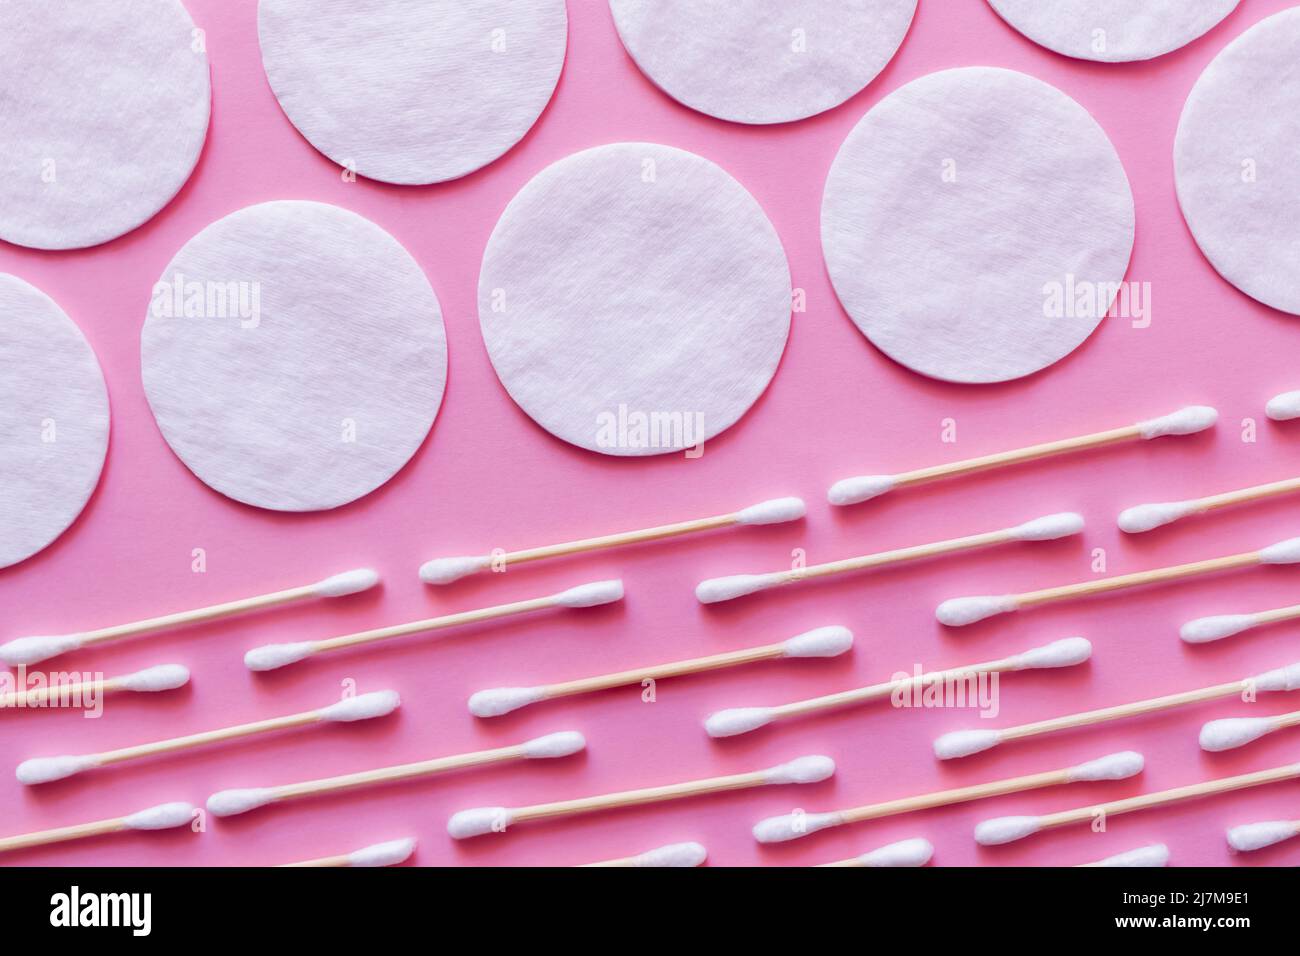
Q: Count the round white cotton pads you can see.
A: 9